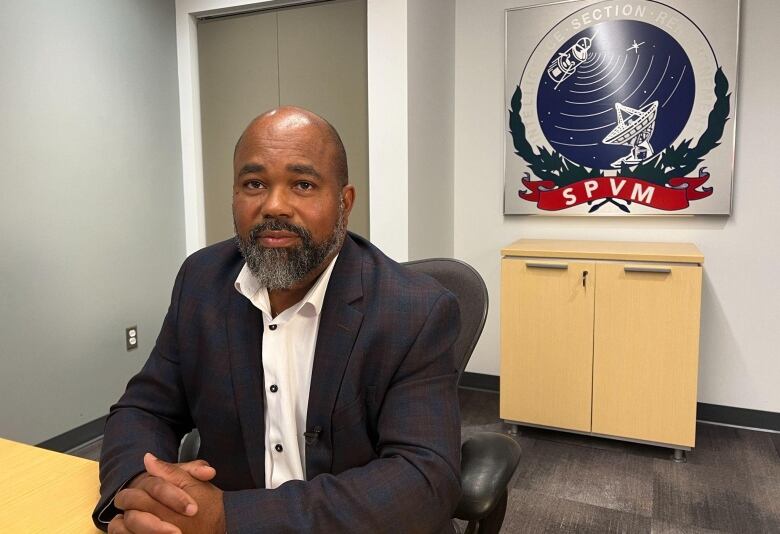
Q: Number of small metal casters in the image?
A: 2